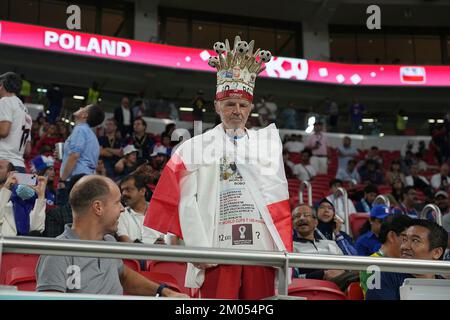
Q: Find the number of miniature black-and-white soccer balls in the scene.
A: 4